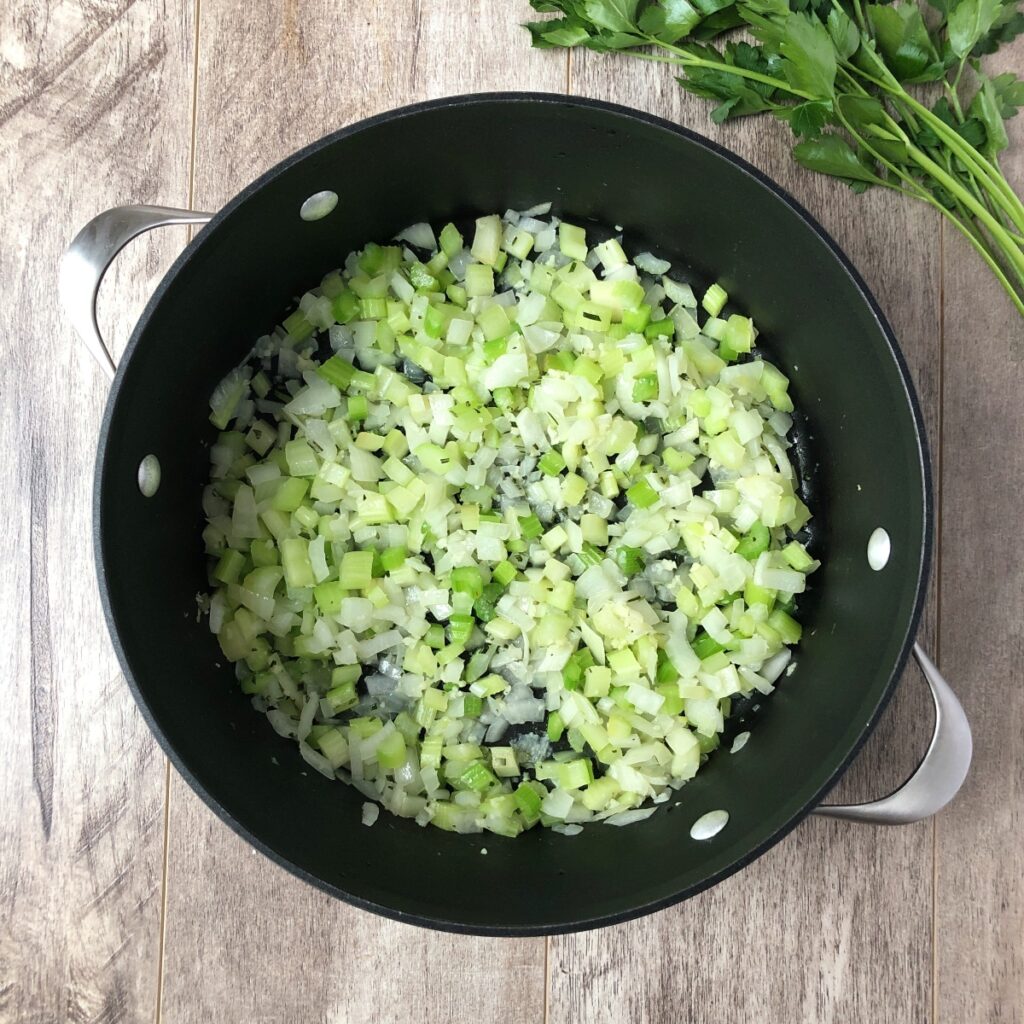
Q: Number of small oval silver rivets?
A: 4